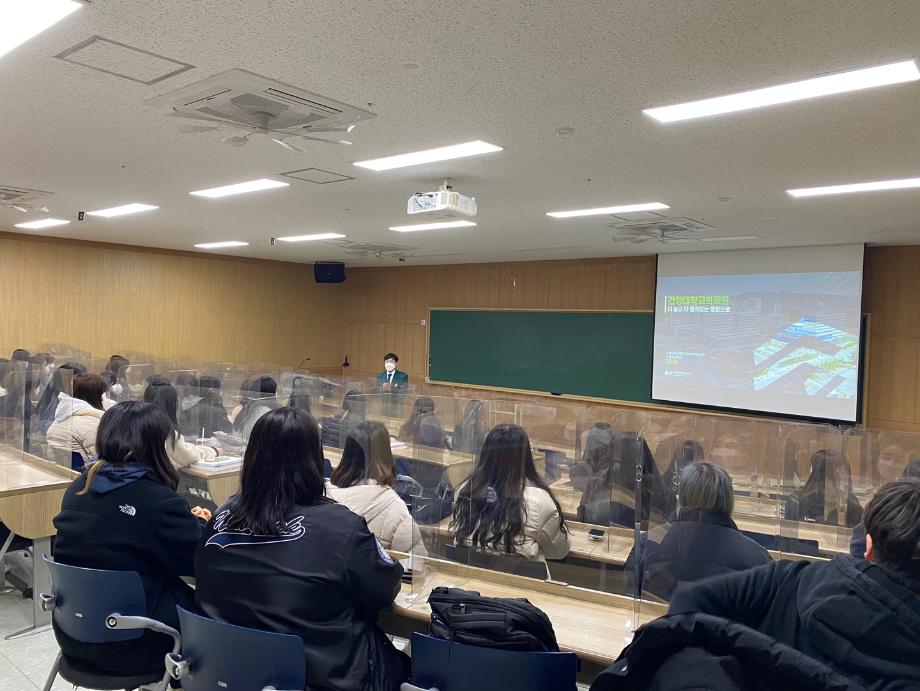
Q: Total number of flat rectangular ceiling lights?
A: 11